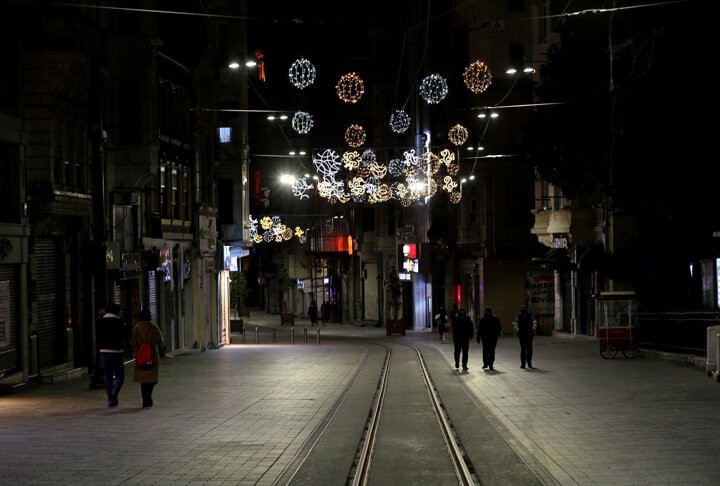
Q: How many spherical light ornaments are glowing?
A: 8